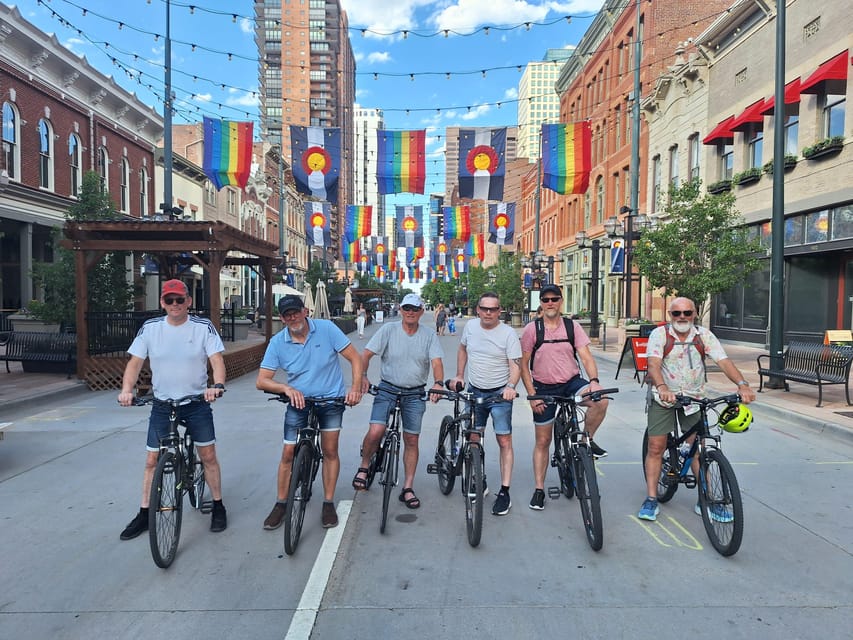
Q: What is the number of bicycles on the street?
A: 6